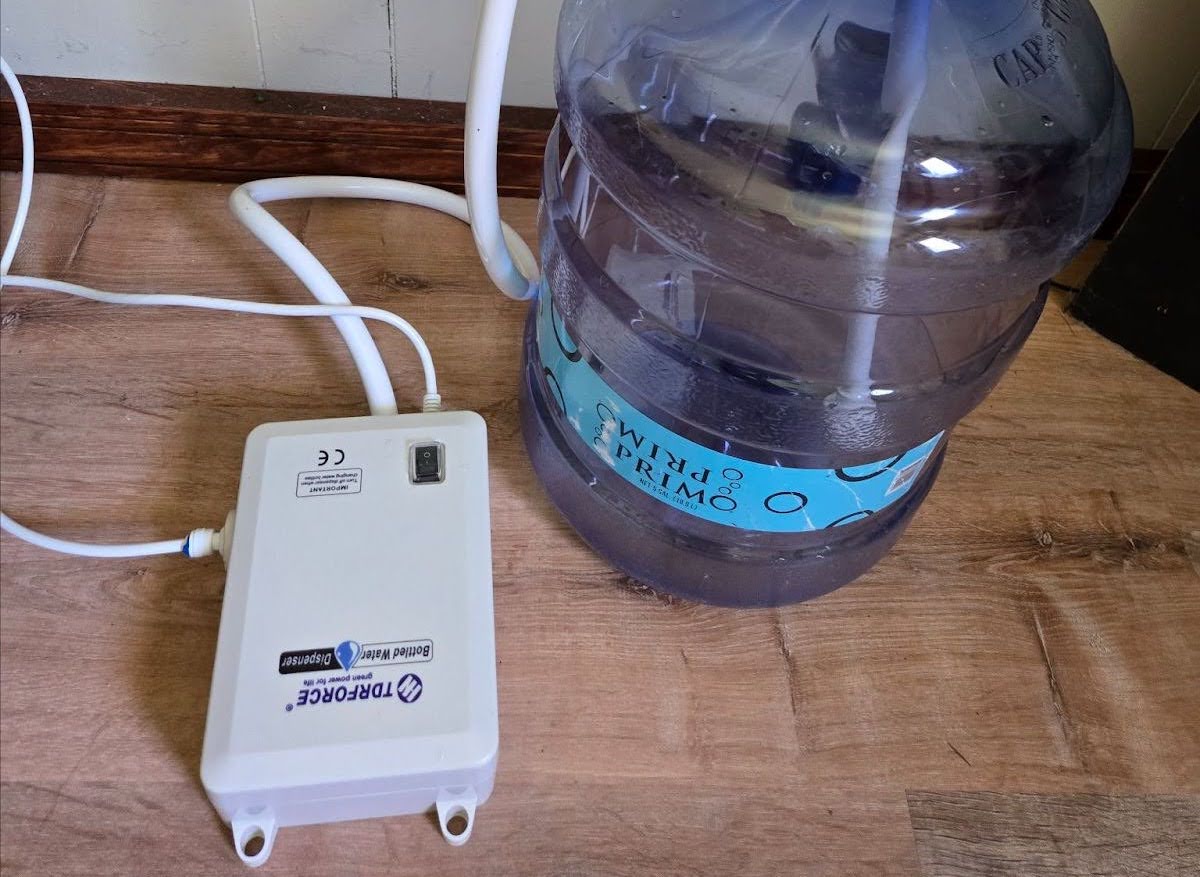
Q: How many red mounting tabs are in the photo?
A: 0